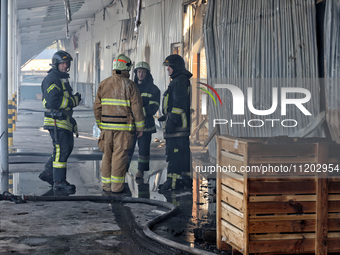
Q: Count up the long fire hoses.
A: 1